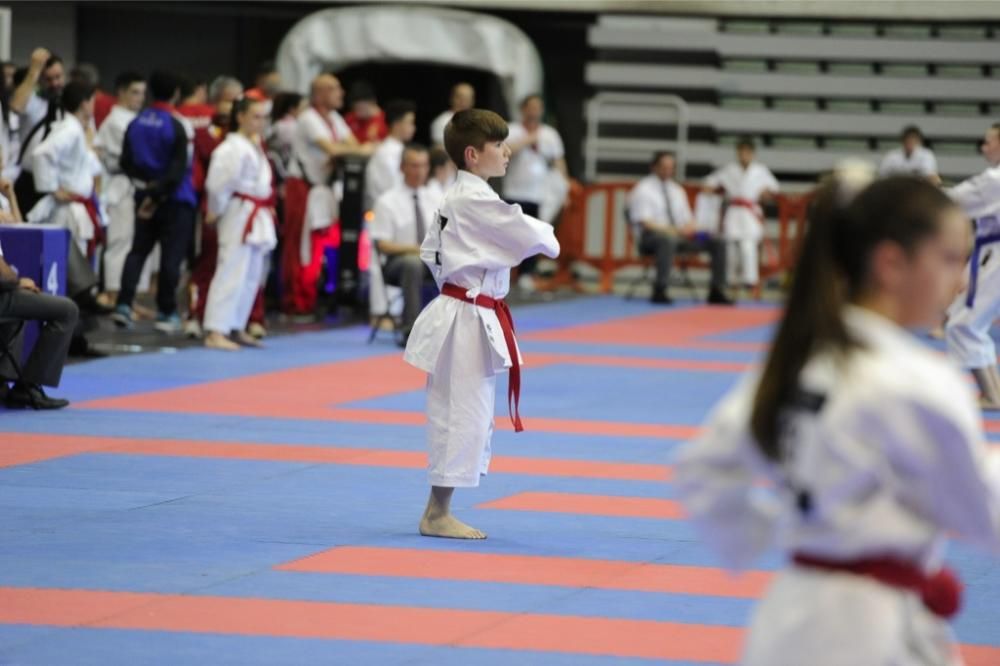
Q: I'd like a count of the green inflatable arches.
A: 0